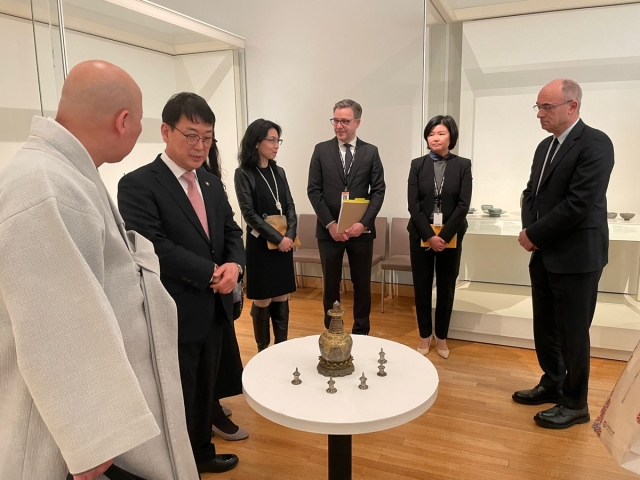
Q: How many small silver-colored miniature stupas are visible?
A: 5